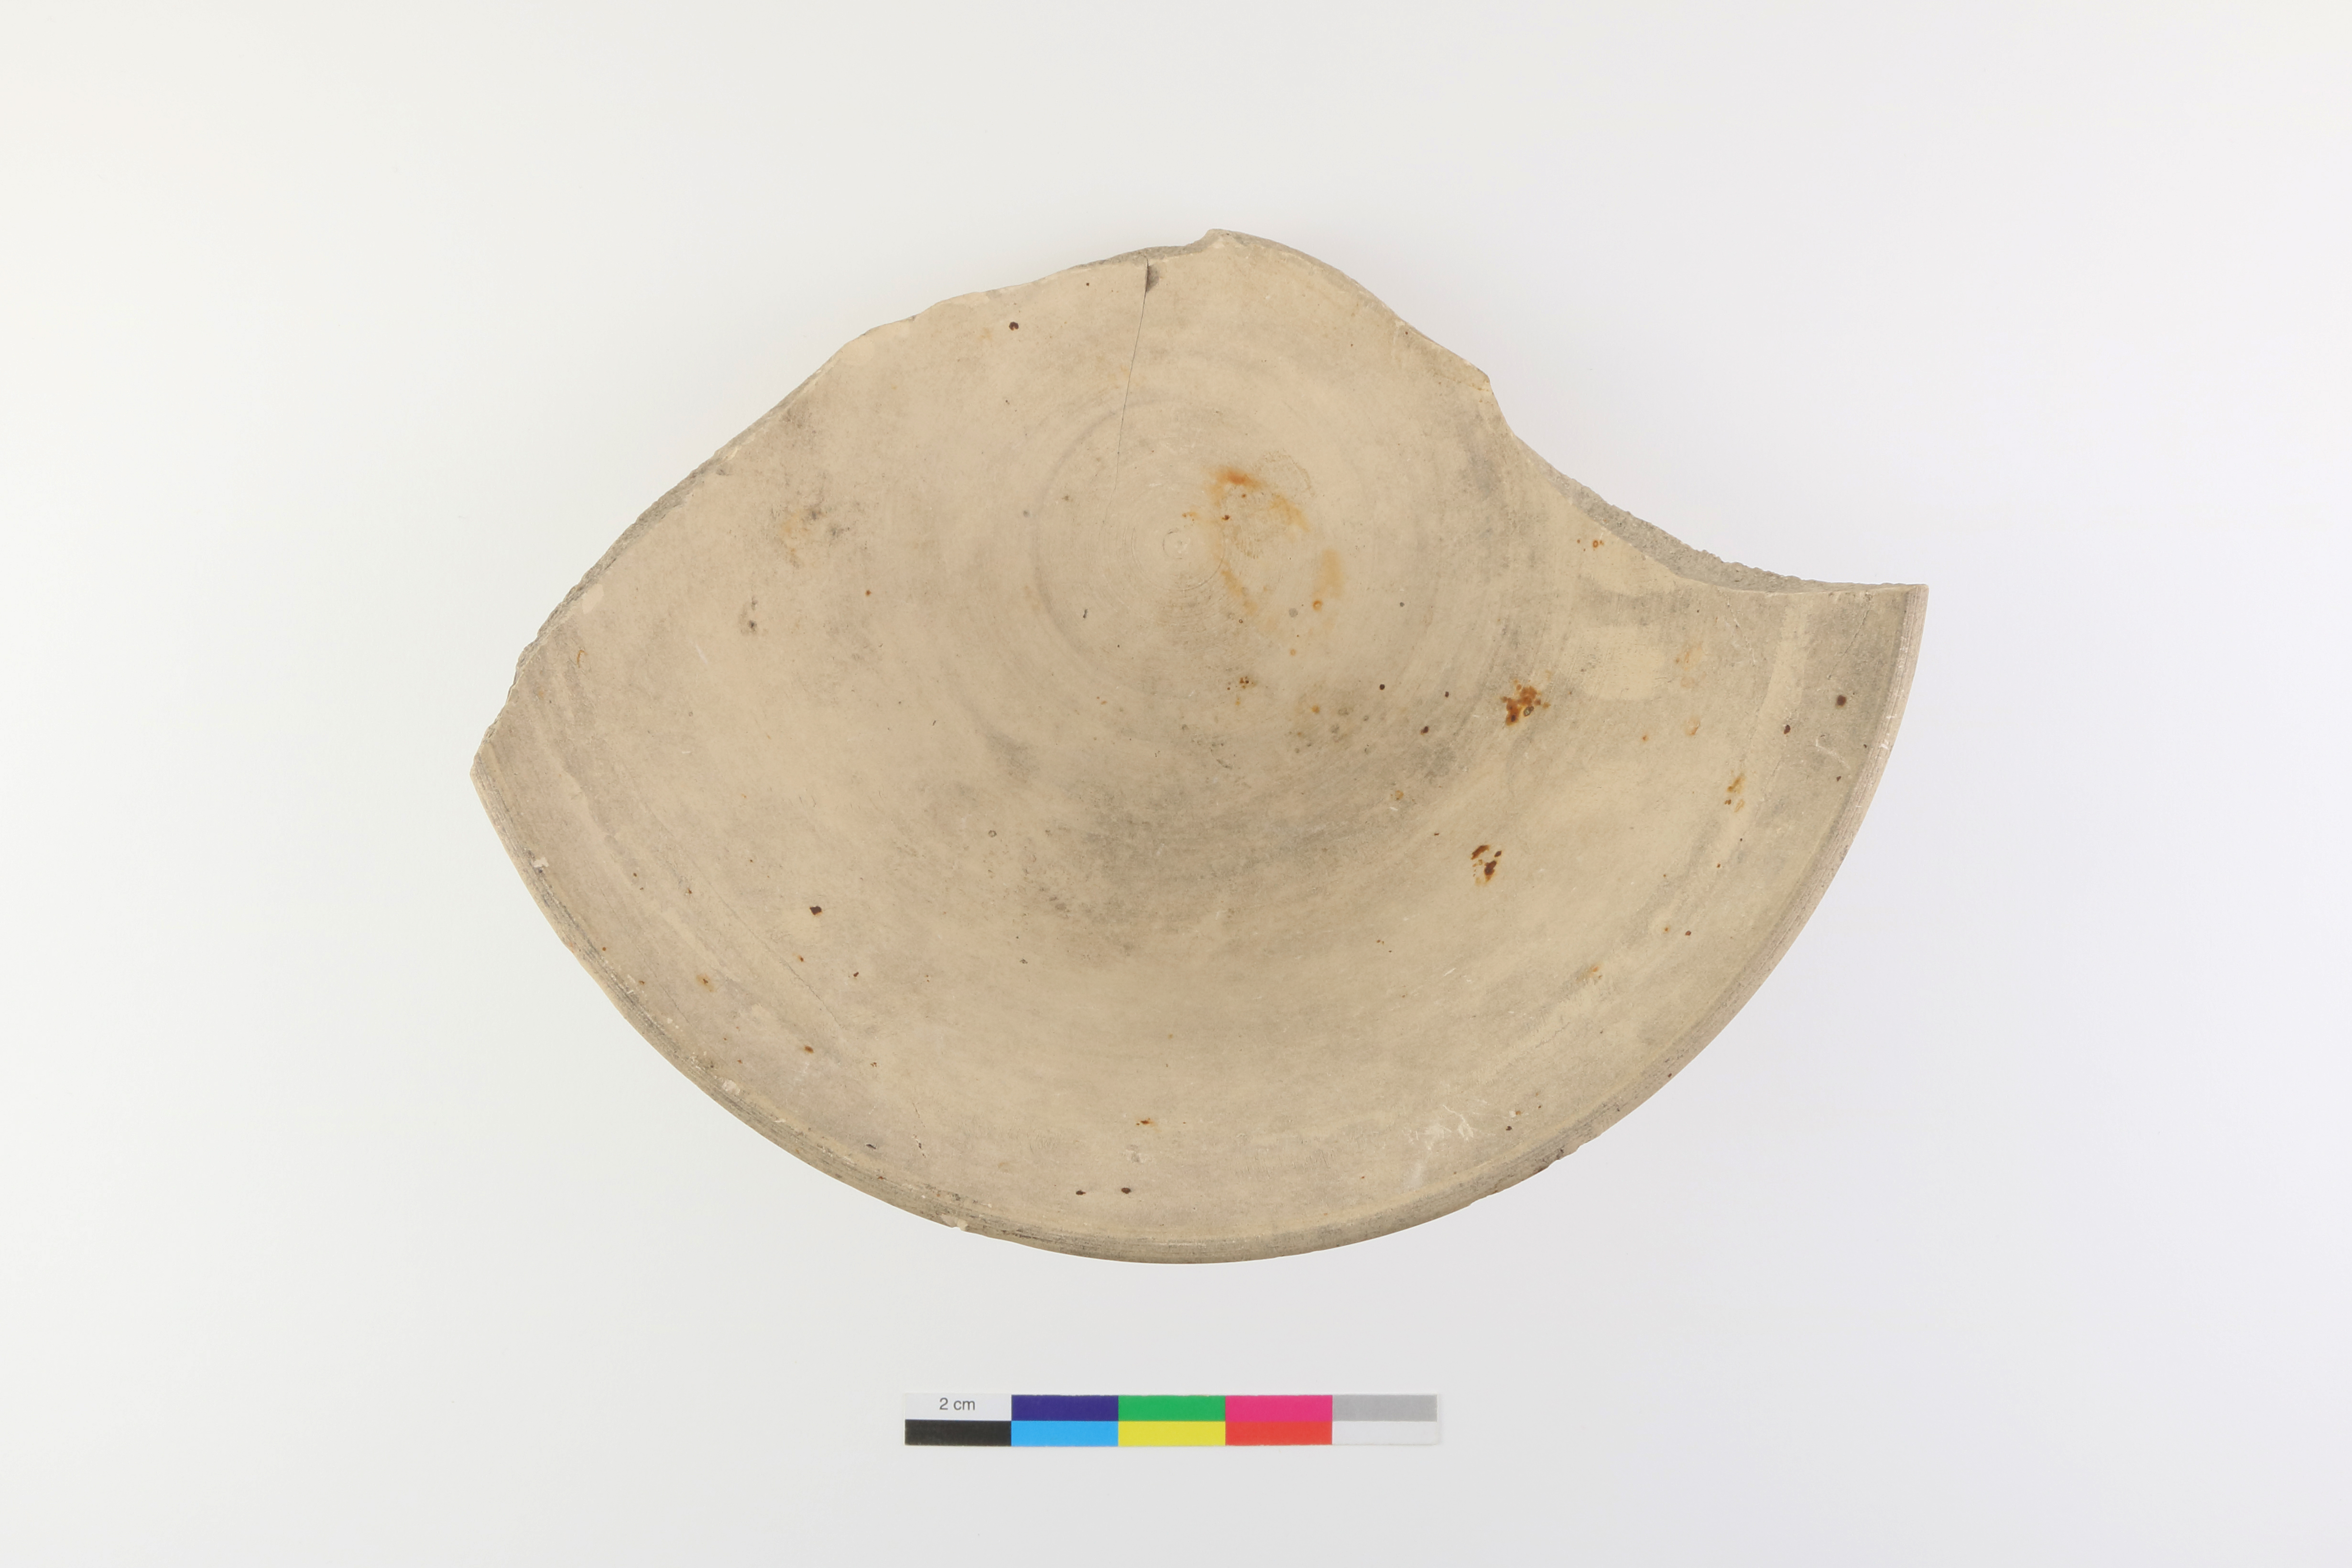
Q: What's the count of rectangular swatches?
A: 10